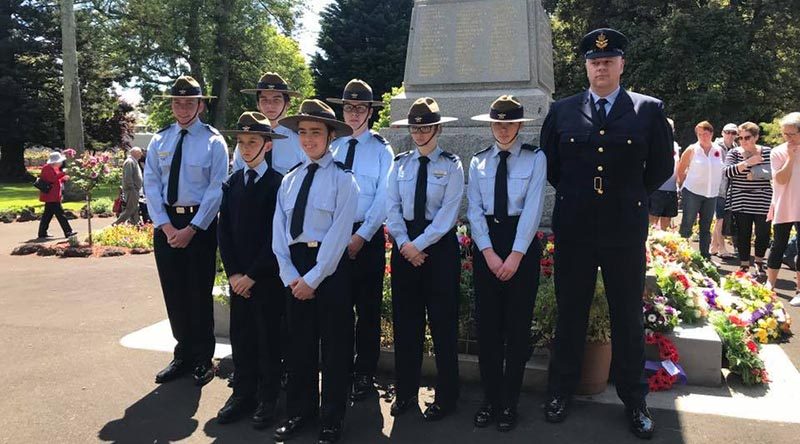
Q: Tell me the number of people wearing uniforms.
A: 8